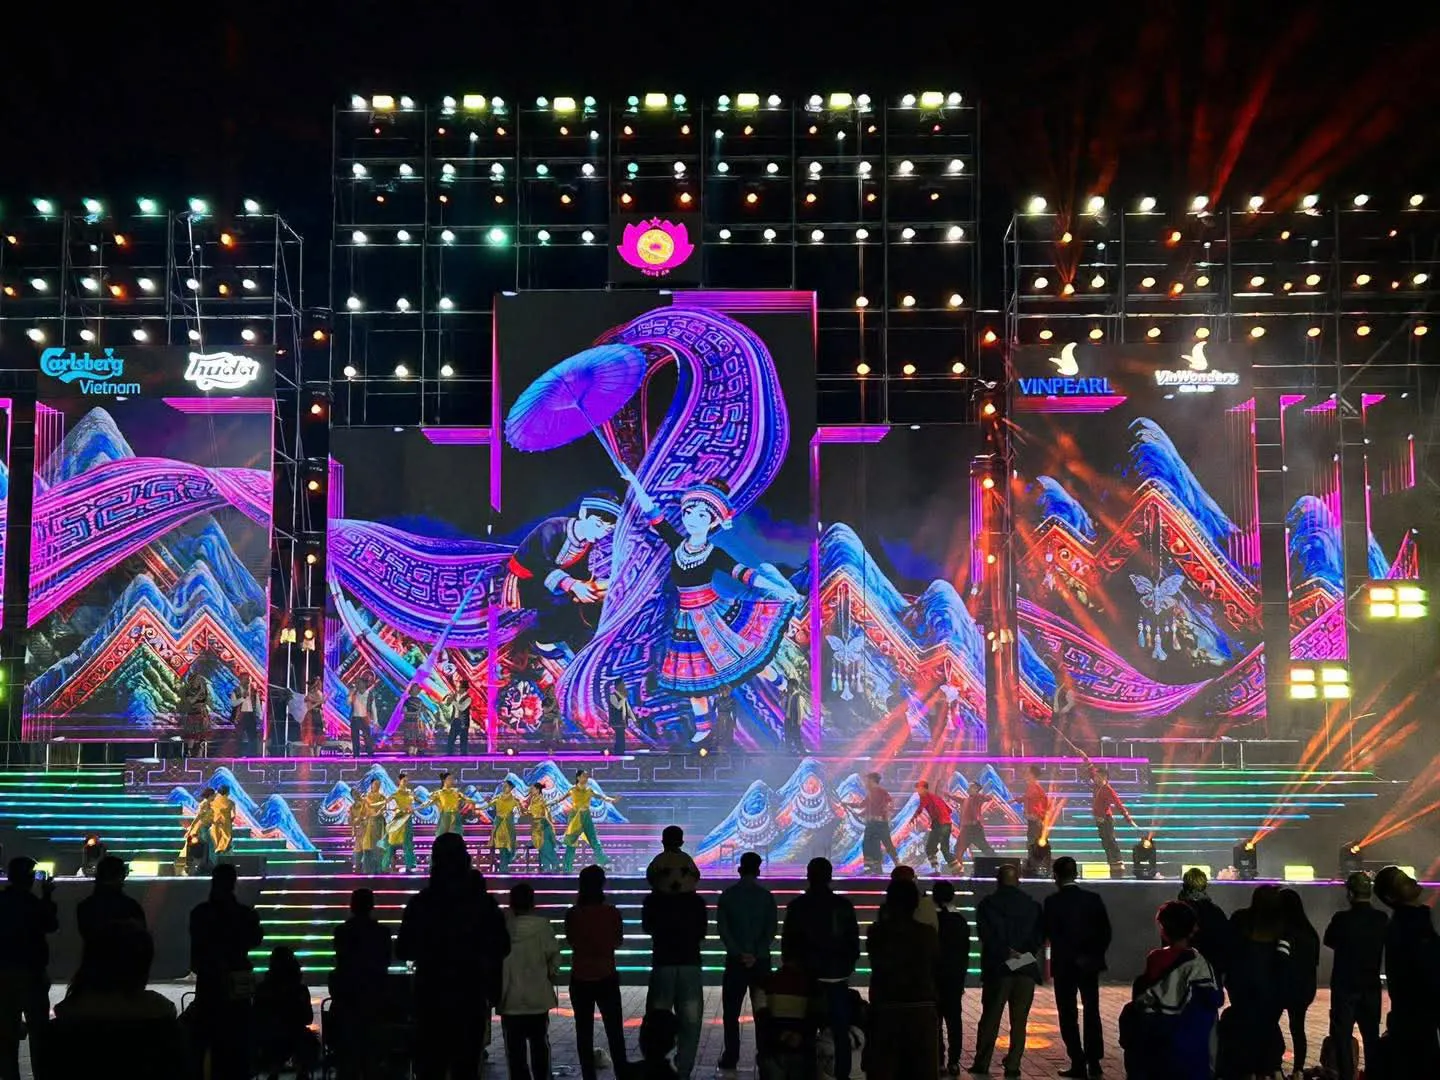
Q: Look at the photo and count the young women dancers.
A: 9